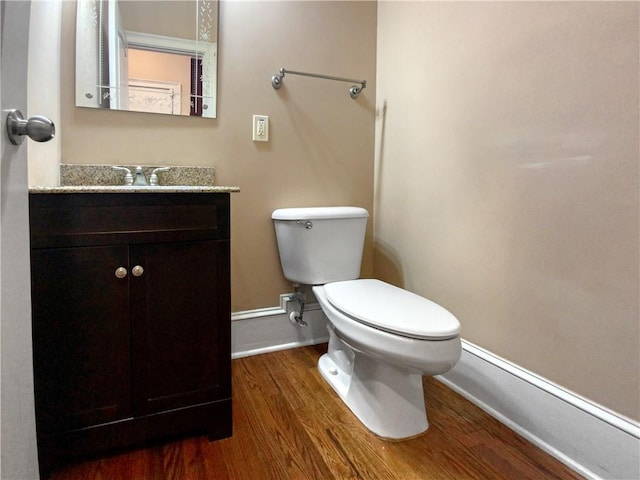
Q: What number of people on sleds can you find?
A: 0